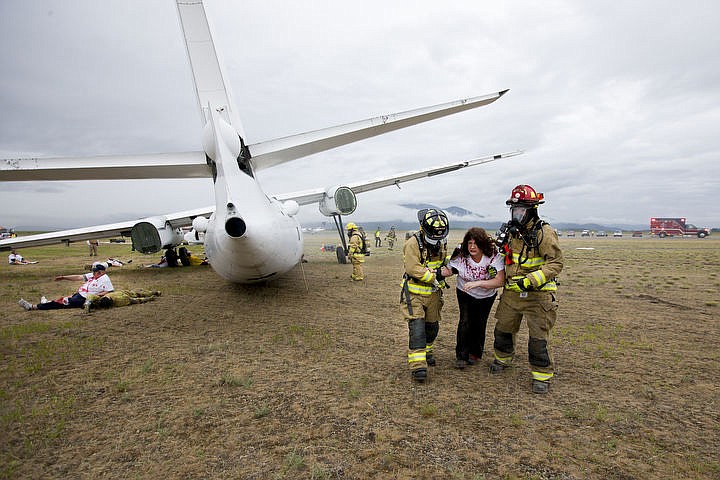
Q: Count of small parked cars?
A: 6